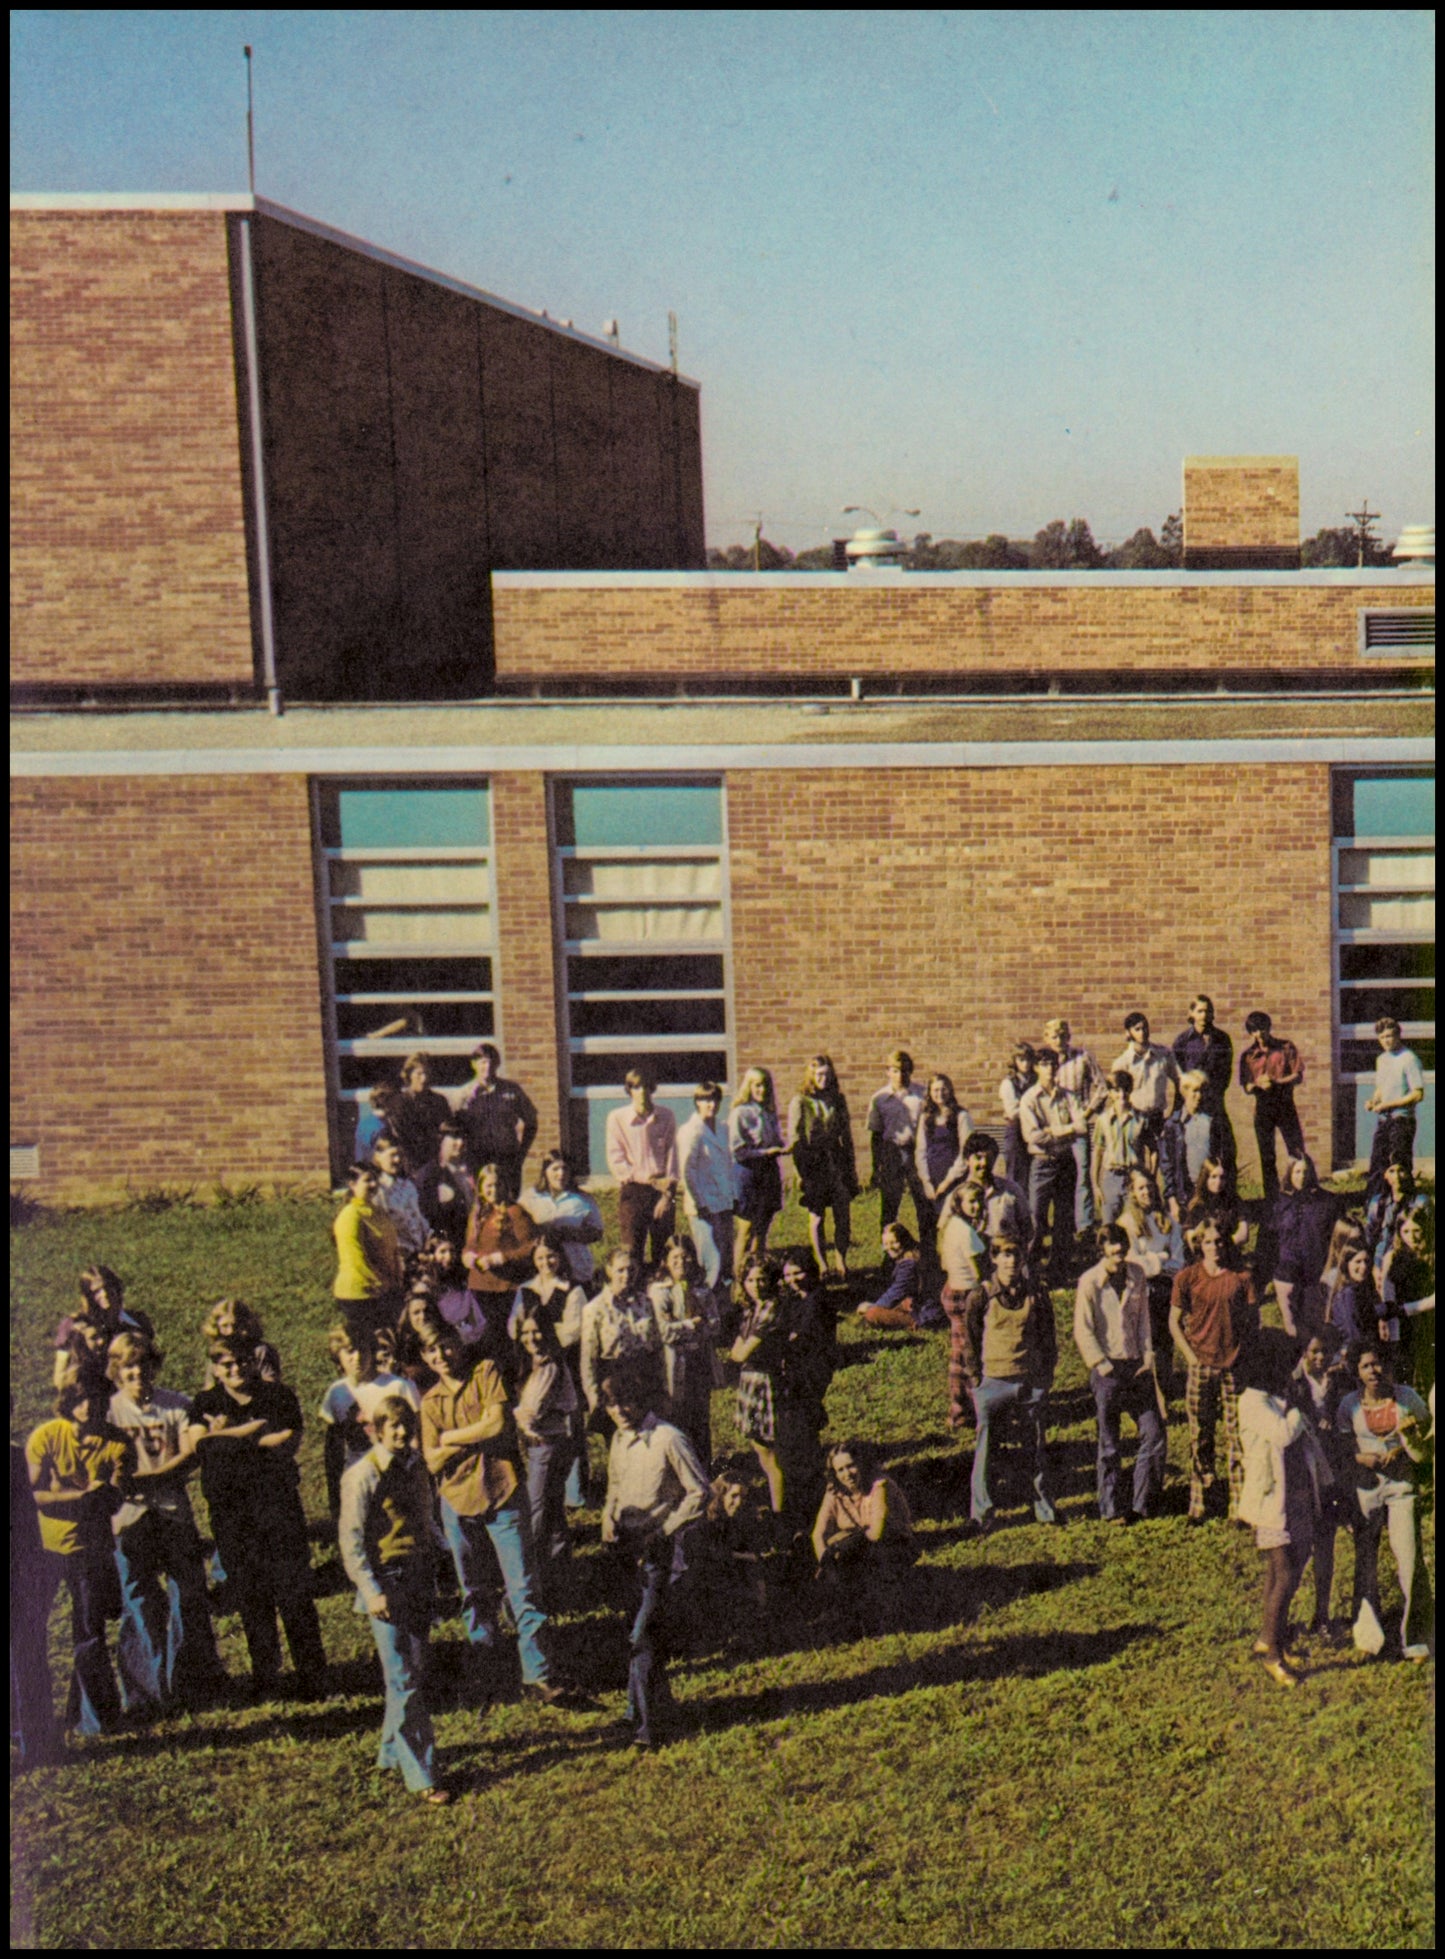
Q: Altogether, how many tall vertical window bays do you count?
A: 3